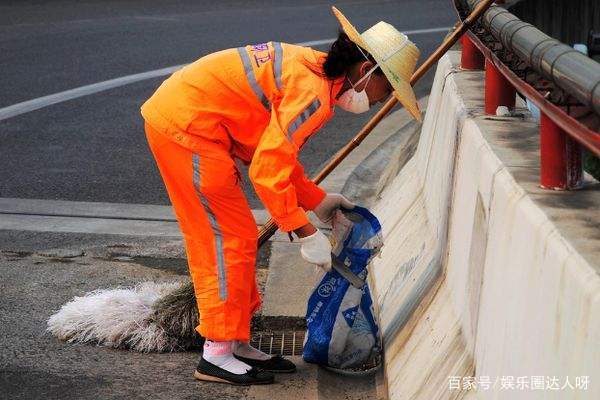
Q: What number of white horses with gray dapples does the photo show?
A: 0